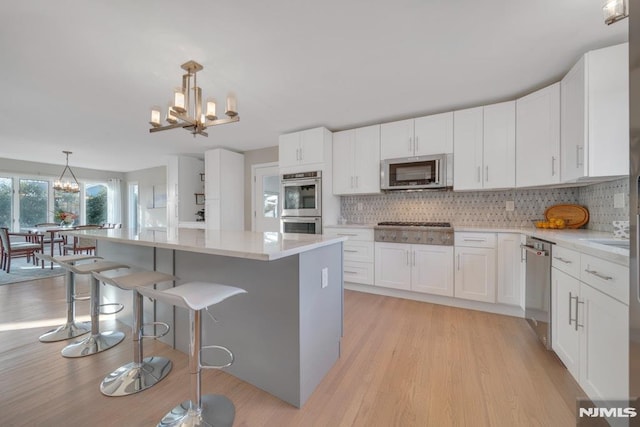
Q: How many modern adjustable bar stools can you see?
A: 4